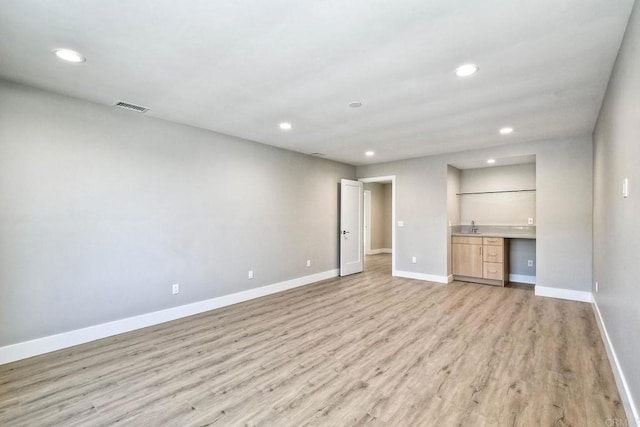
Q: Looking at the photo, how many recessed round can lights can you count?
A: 6